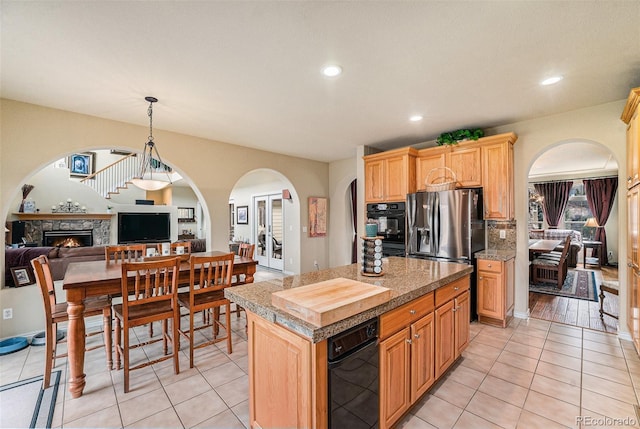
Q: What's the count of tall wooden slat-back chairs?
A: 6